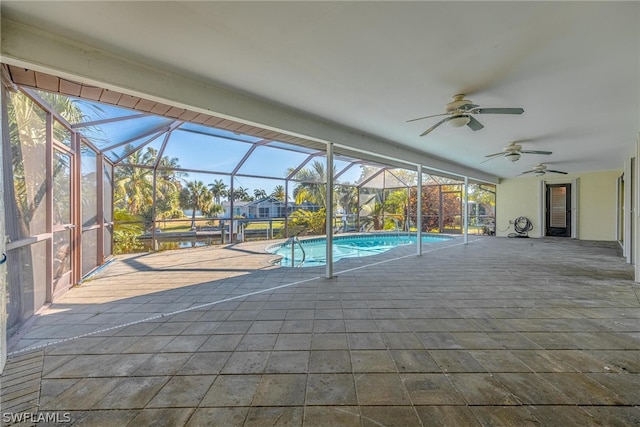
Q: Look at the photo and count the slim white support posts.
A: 3